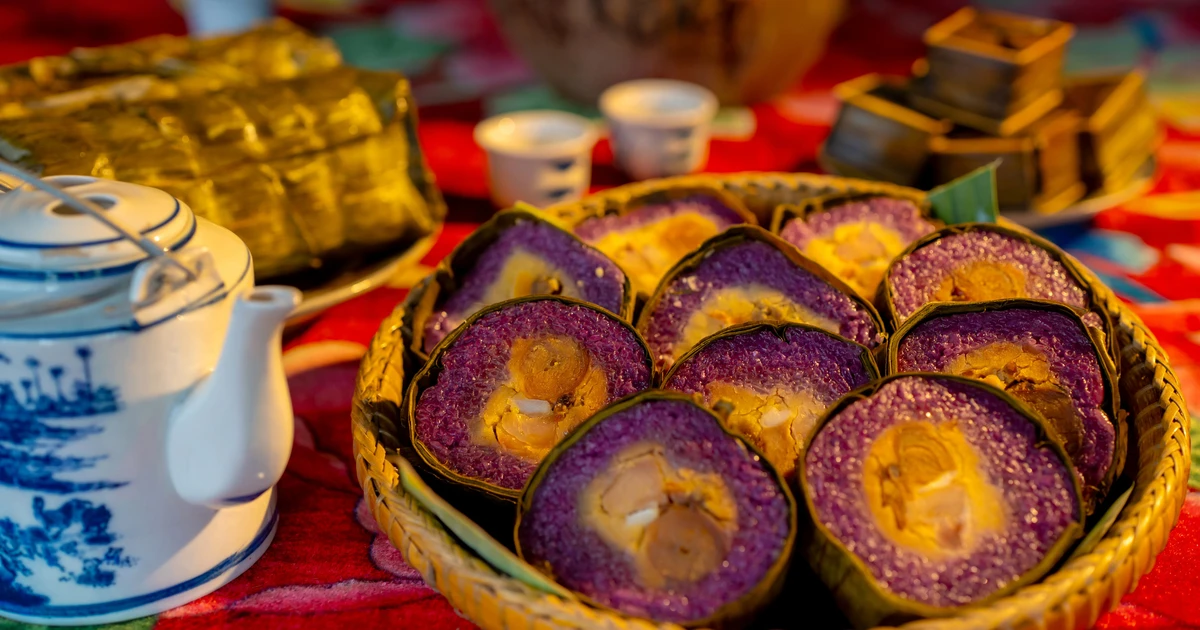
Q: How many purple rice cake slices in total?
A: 10